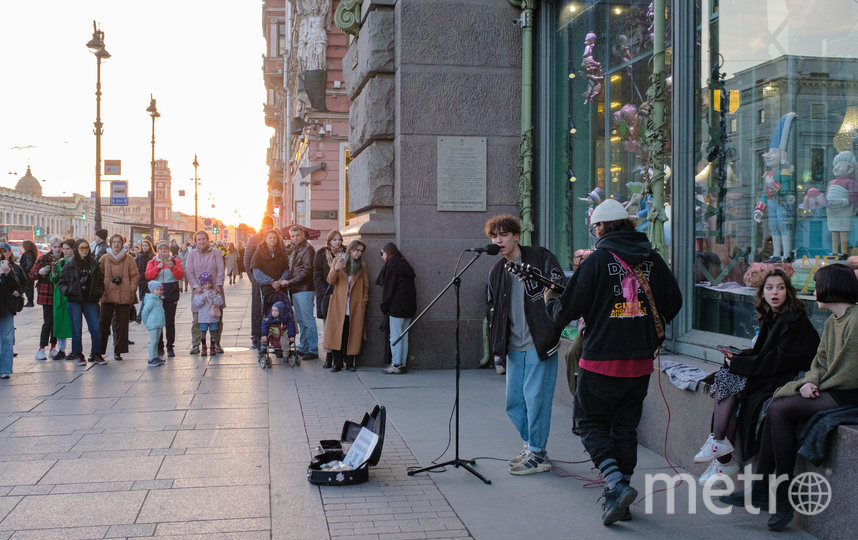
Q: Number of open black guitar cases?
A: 1